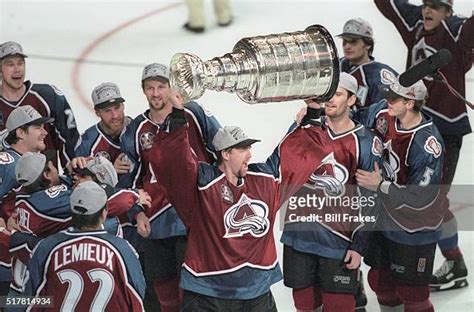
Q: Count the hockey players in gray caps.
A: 12